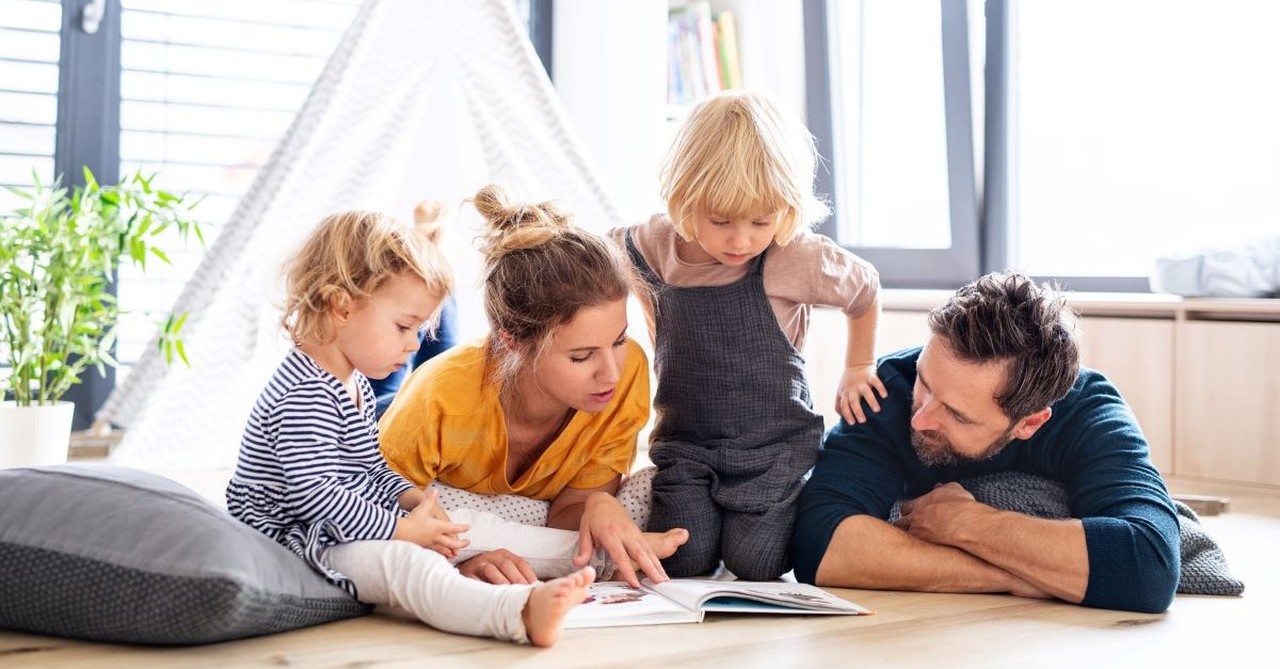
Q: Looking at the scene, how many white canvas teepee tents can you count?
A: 1